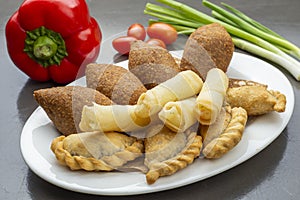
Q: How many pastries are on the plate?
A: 12